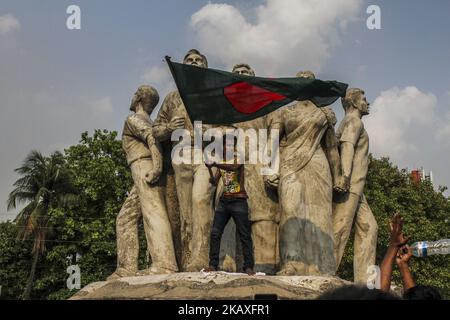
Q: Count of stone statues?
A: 5